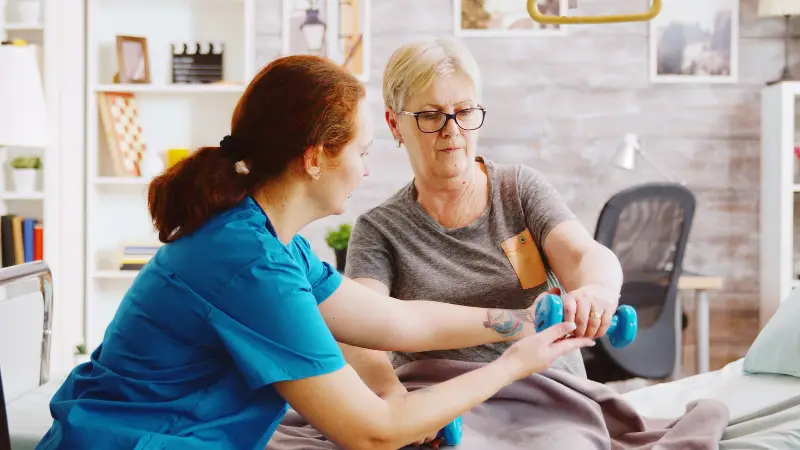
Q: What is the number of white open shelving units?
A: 3